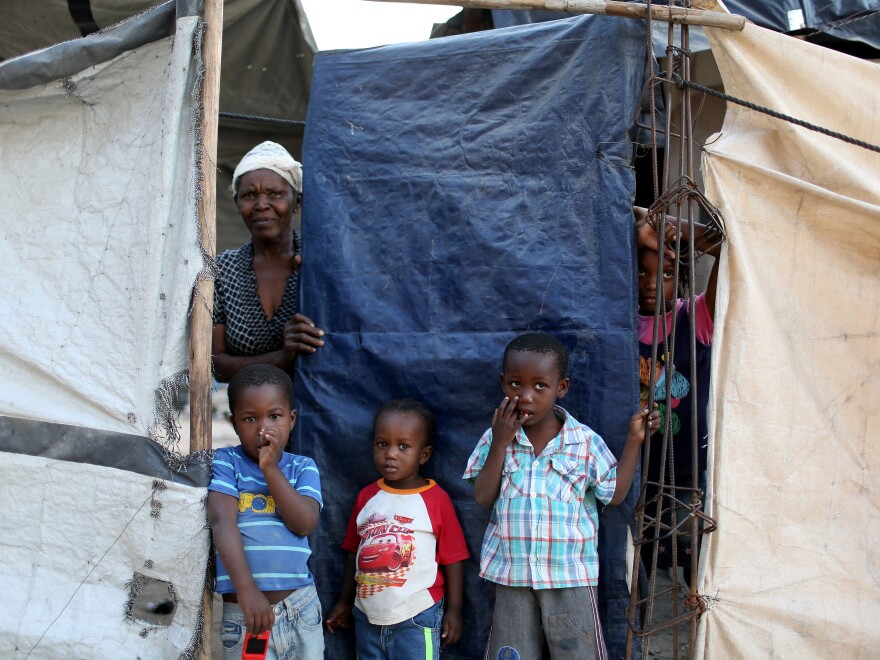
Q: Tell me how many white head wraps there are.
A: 1